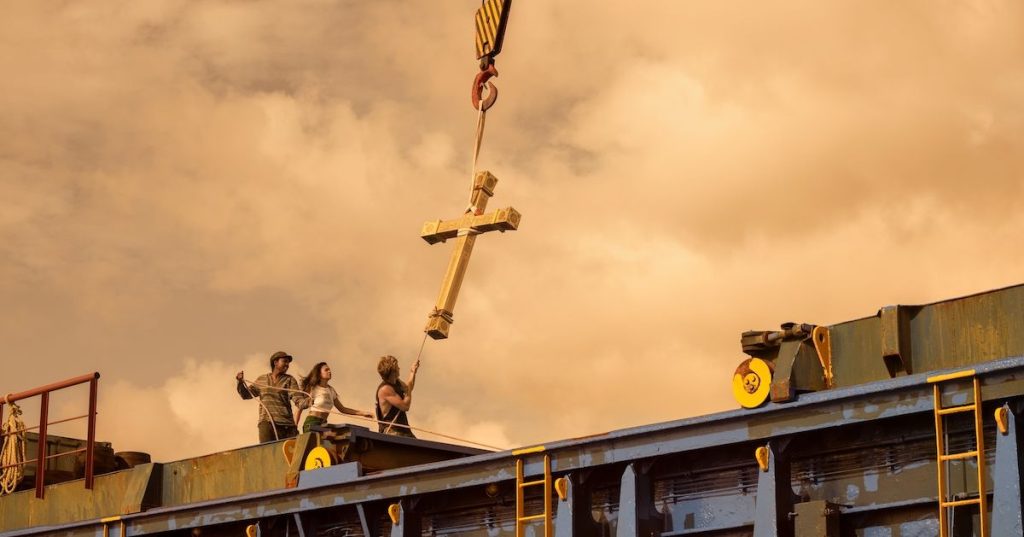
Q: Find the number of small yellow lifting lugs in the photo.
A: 5